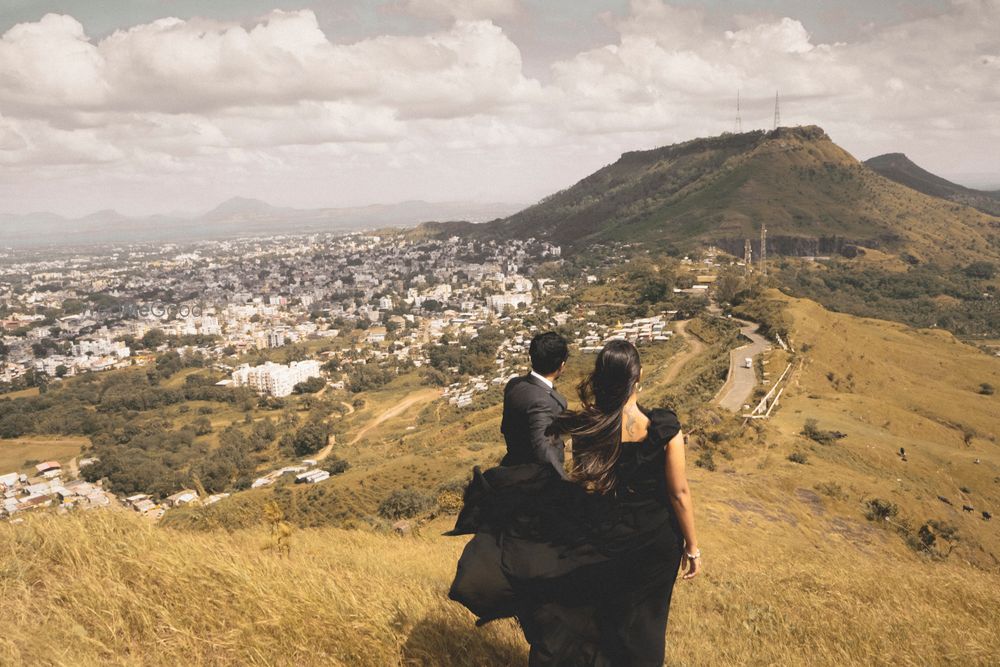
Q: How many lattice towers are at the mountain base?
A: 2